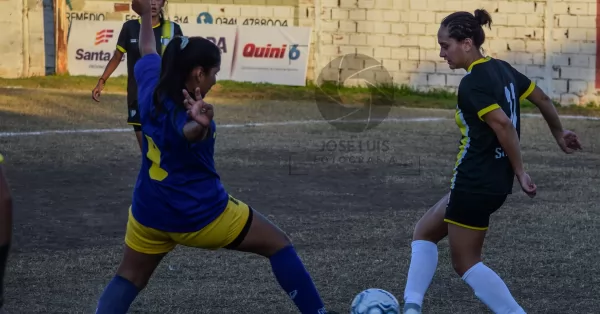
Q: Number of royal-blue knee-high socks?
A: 2